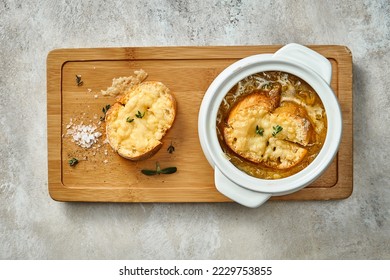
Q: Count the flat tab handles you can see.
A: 2